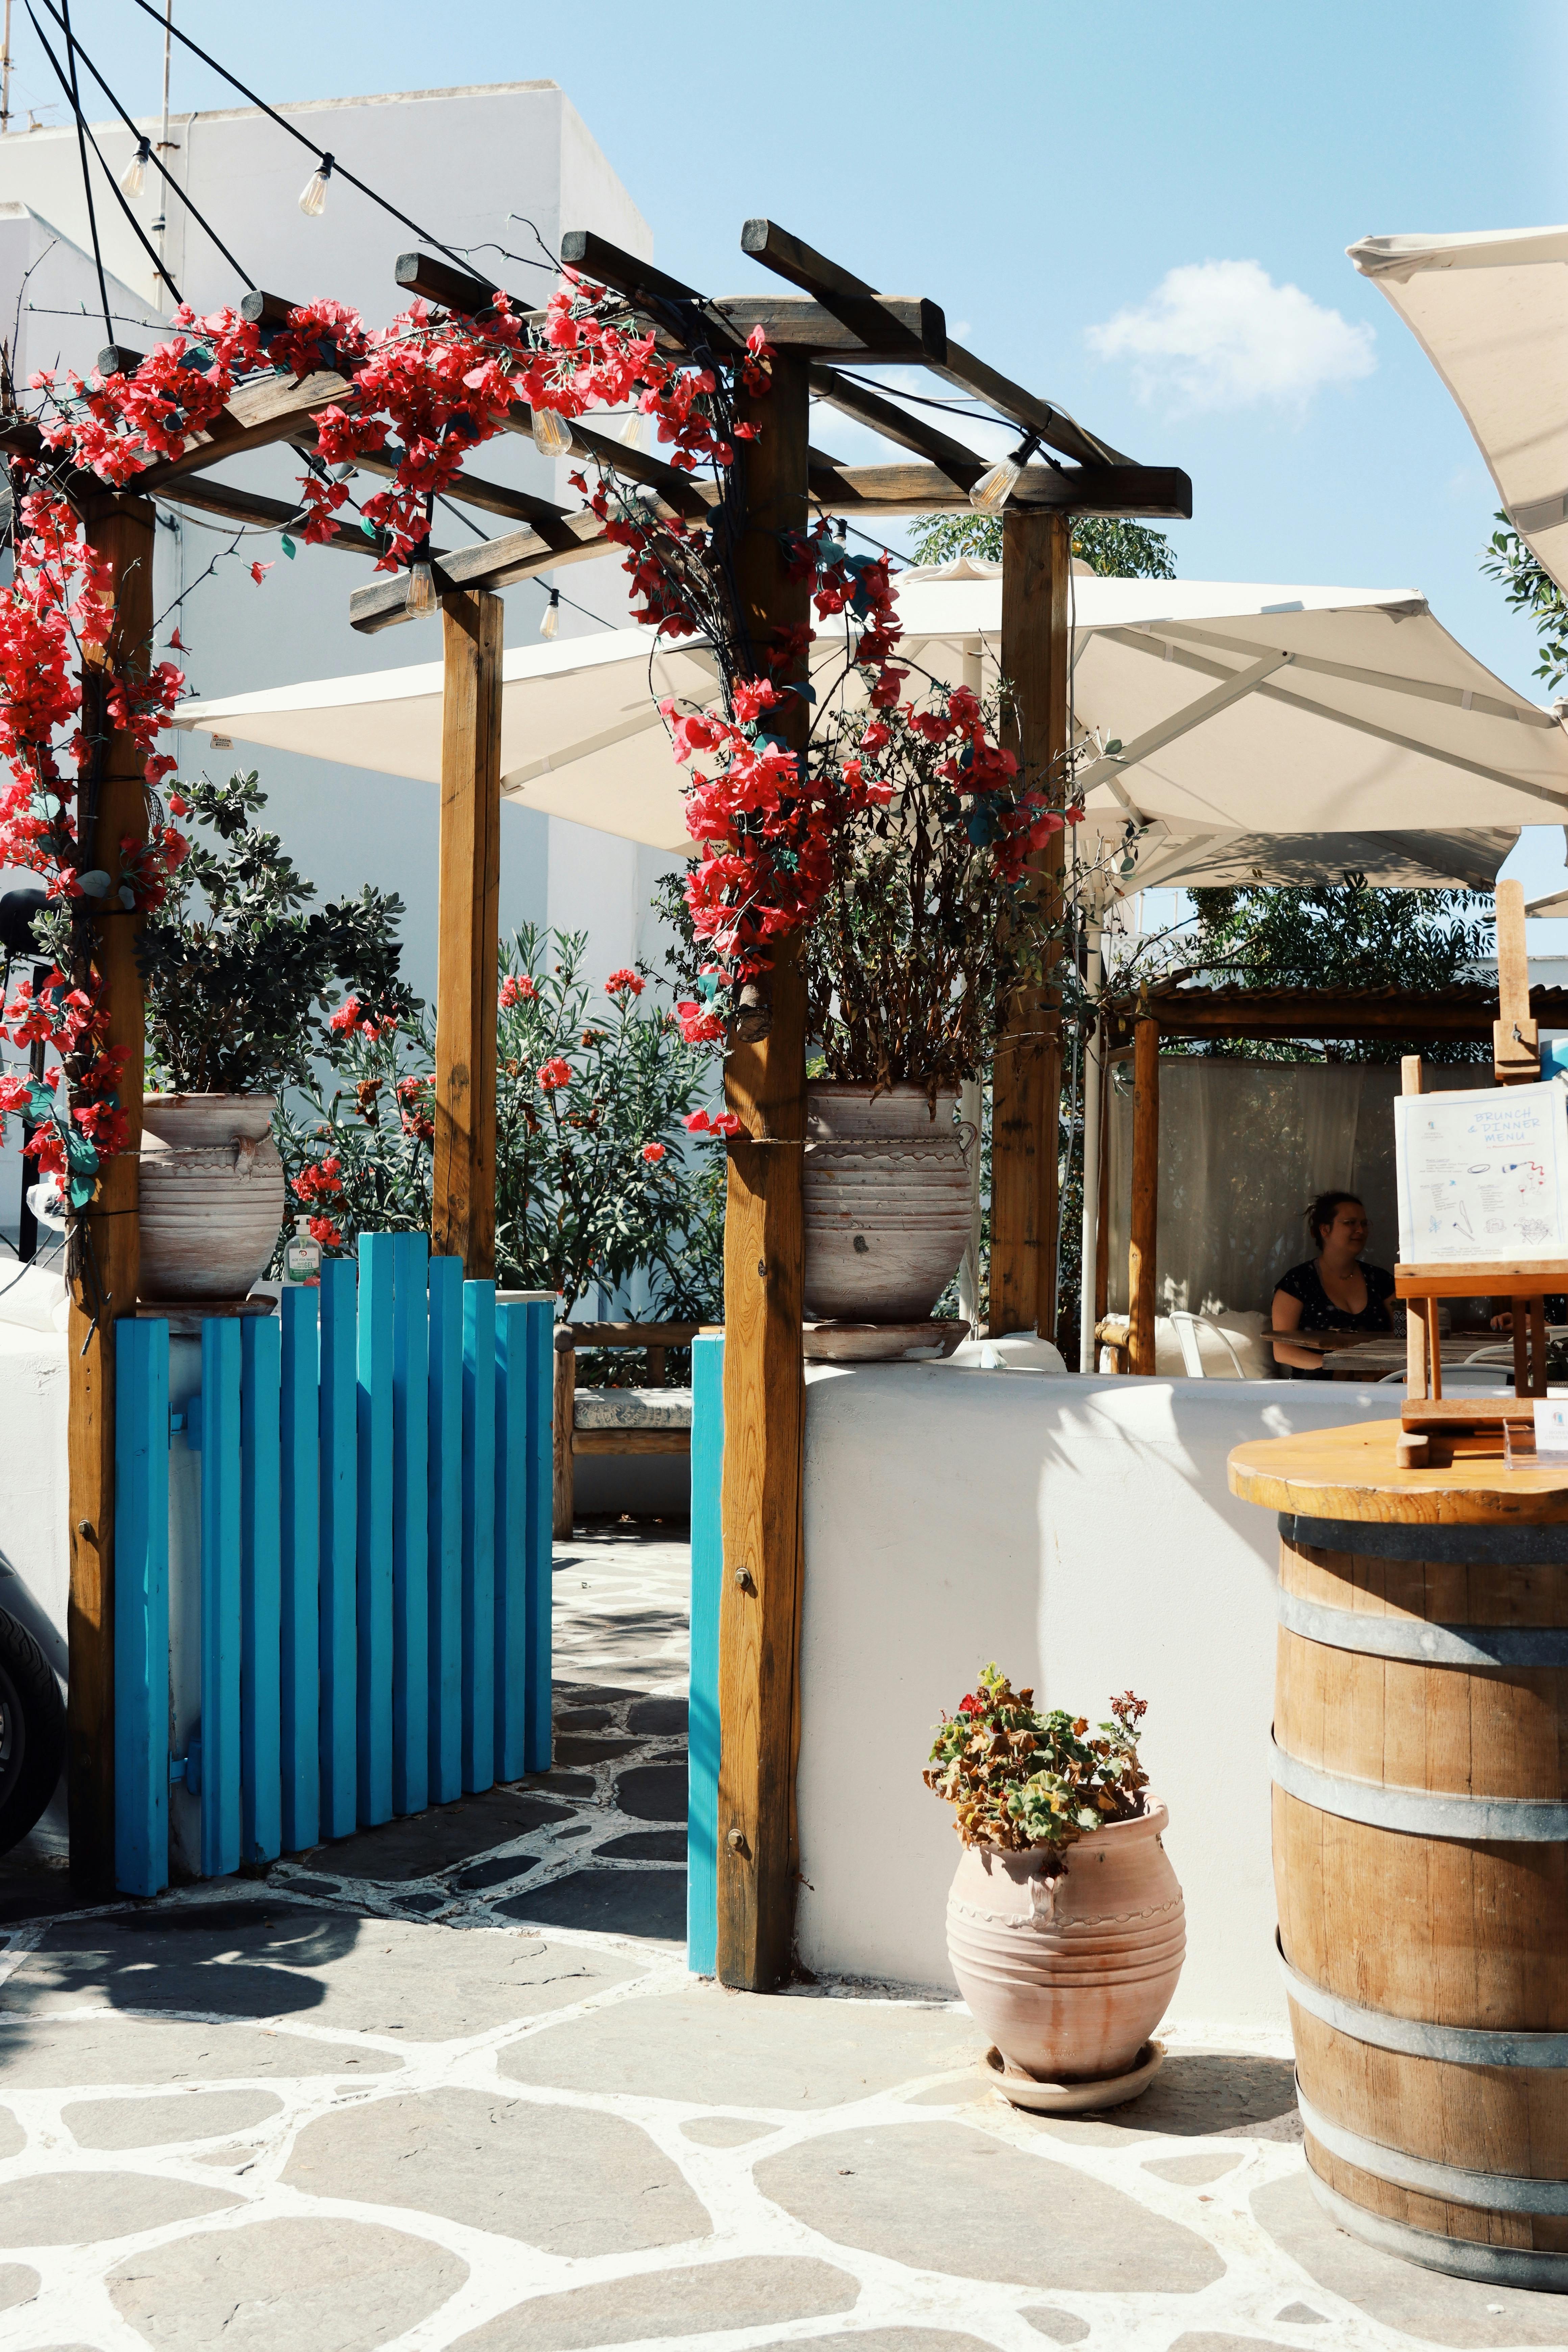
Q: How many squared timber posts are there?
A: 4